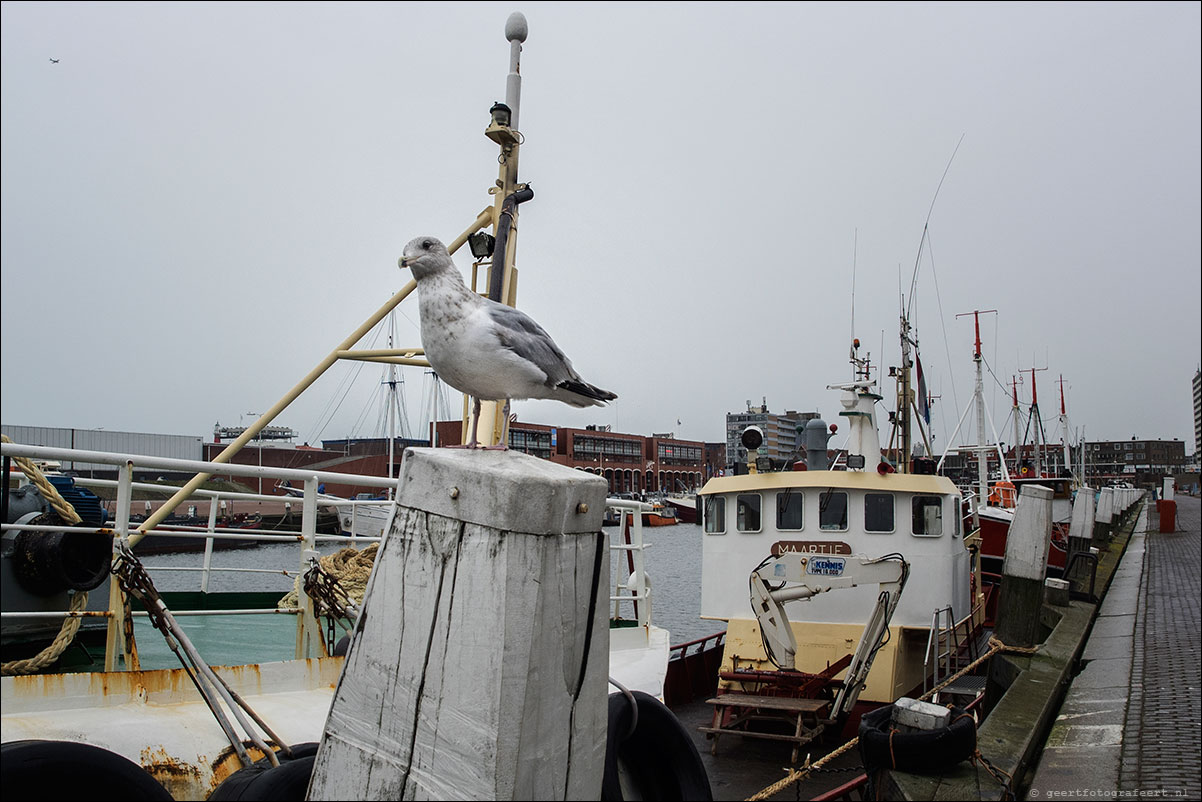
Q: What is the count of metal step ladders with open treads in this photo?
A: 1